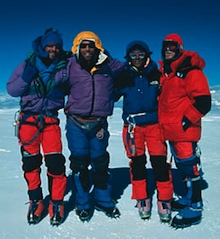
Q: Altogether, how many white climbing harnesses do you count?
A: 1